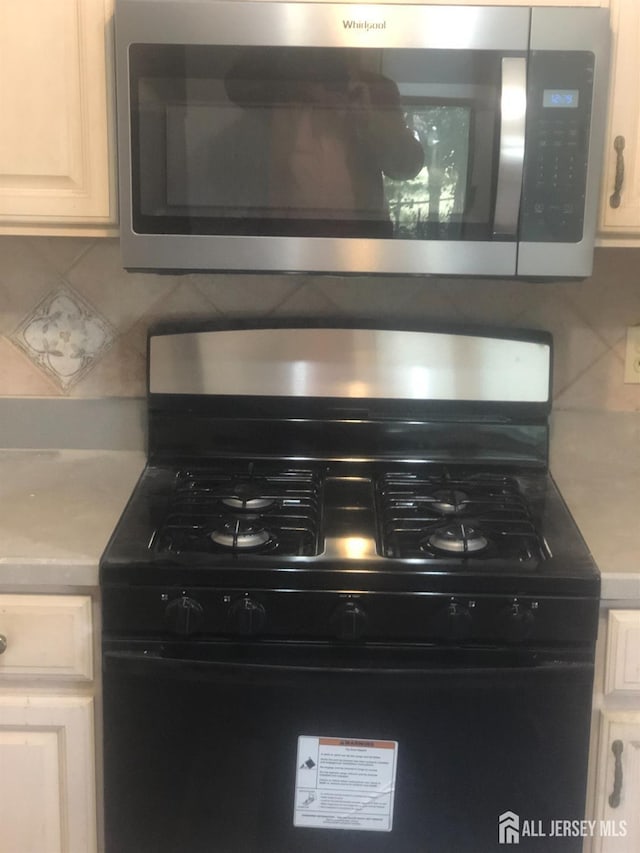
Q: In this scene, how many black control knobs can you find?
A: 5